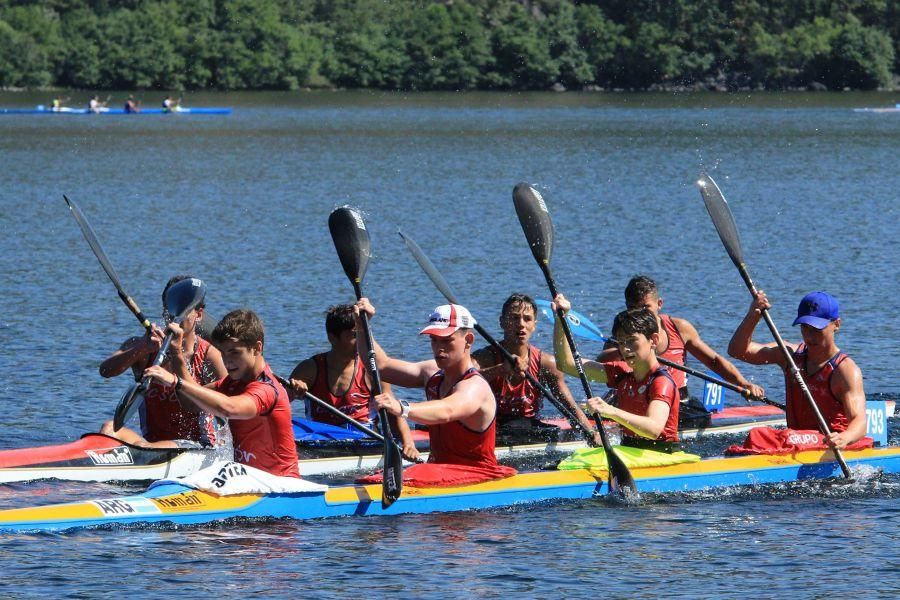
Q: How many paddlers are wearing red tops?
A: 8